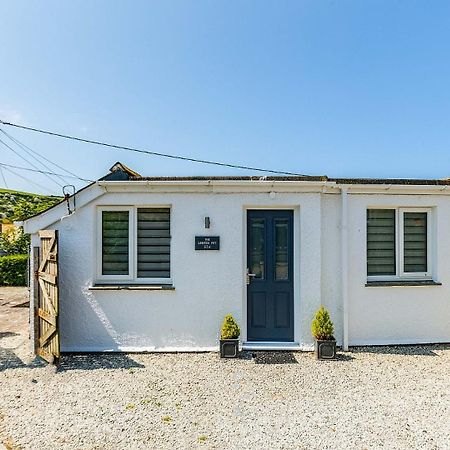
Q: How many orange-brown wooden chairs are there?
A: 0